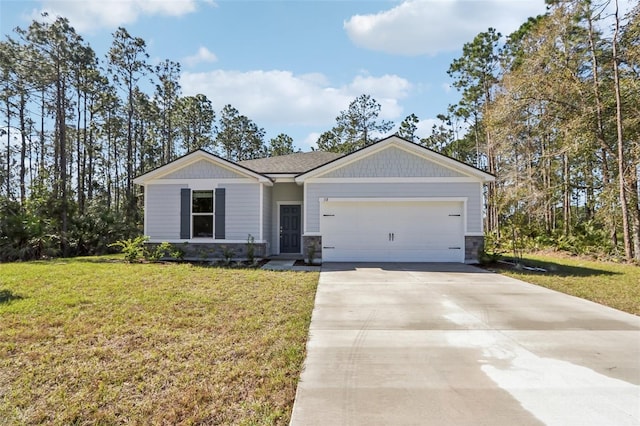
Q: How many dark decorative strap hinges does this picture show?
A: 4